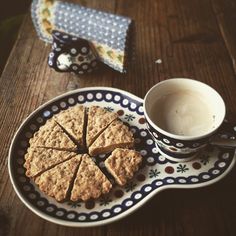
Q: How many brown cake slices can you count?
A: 8